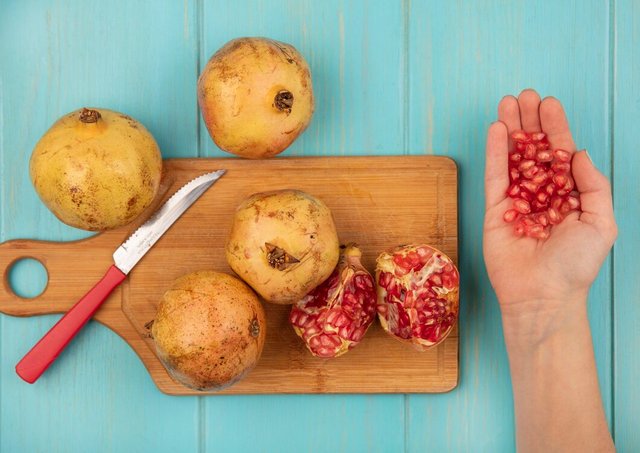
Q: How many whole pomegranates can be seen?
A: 4